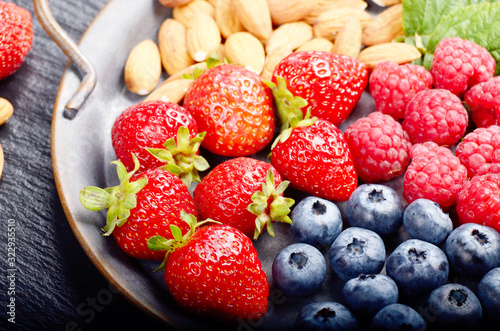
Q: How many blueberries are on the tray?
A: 12